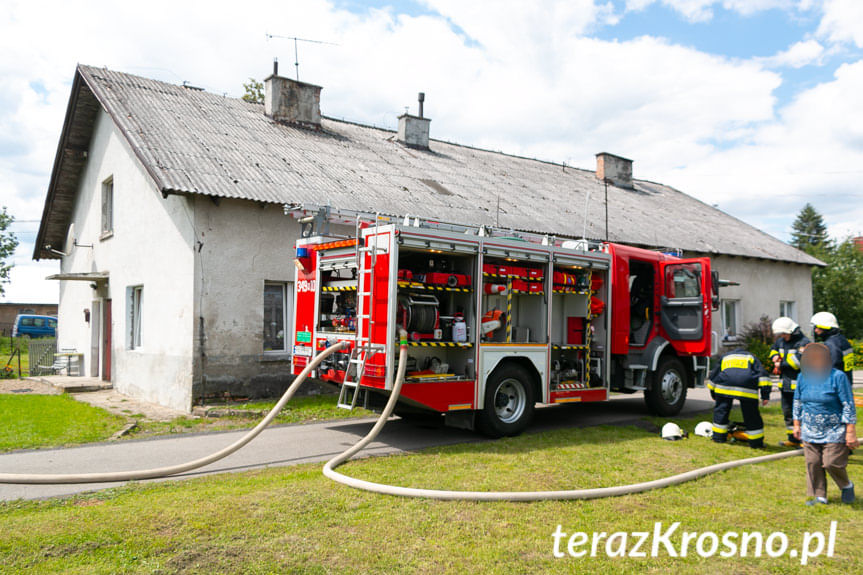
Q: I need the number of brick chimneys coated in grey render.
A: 3